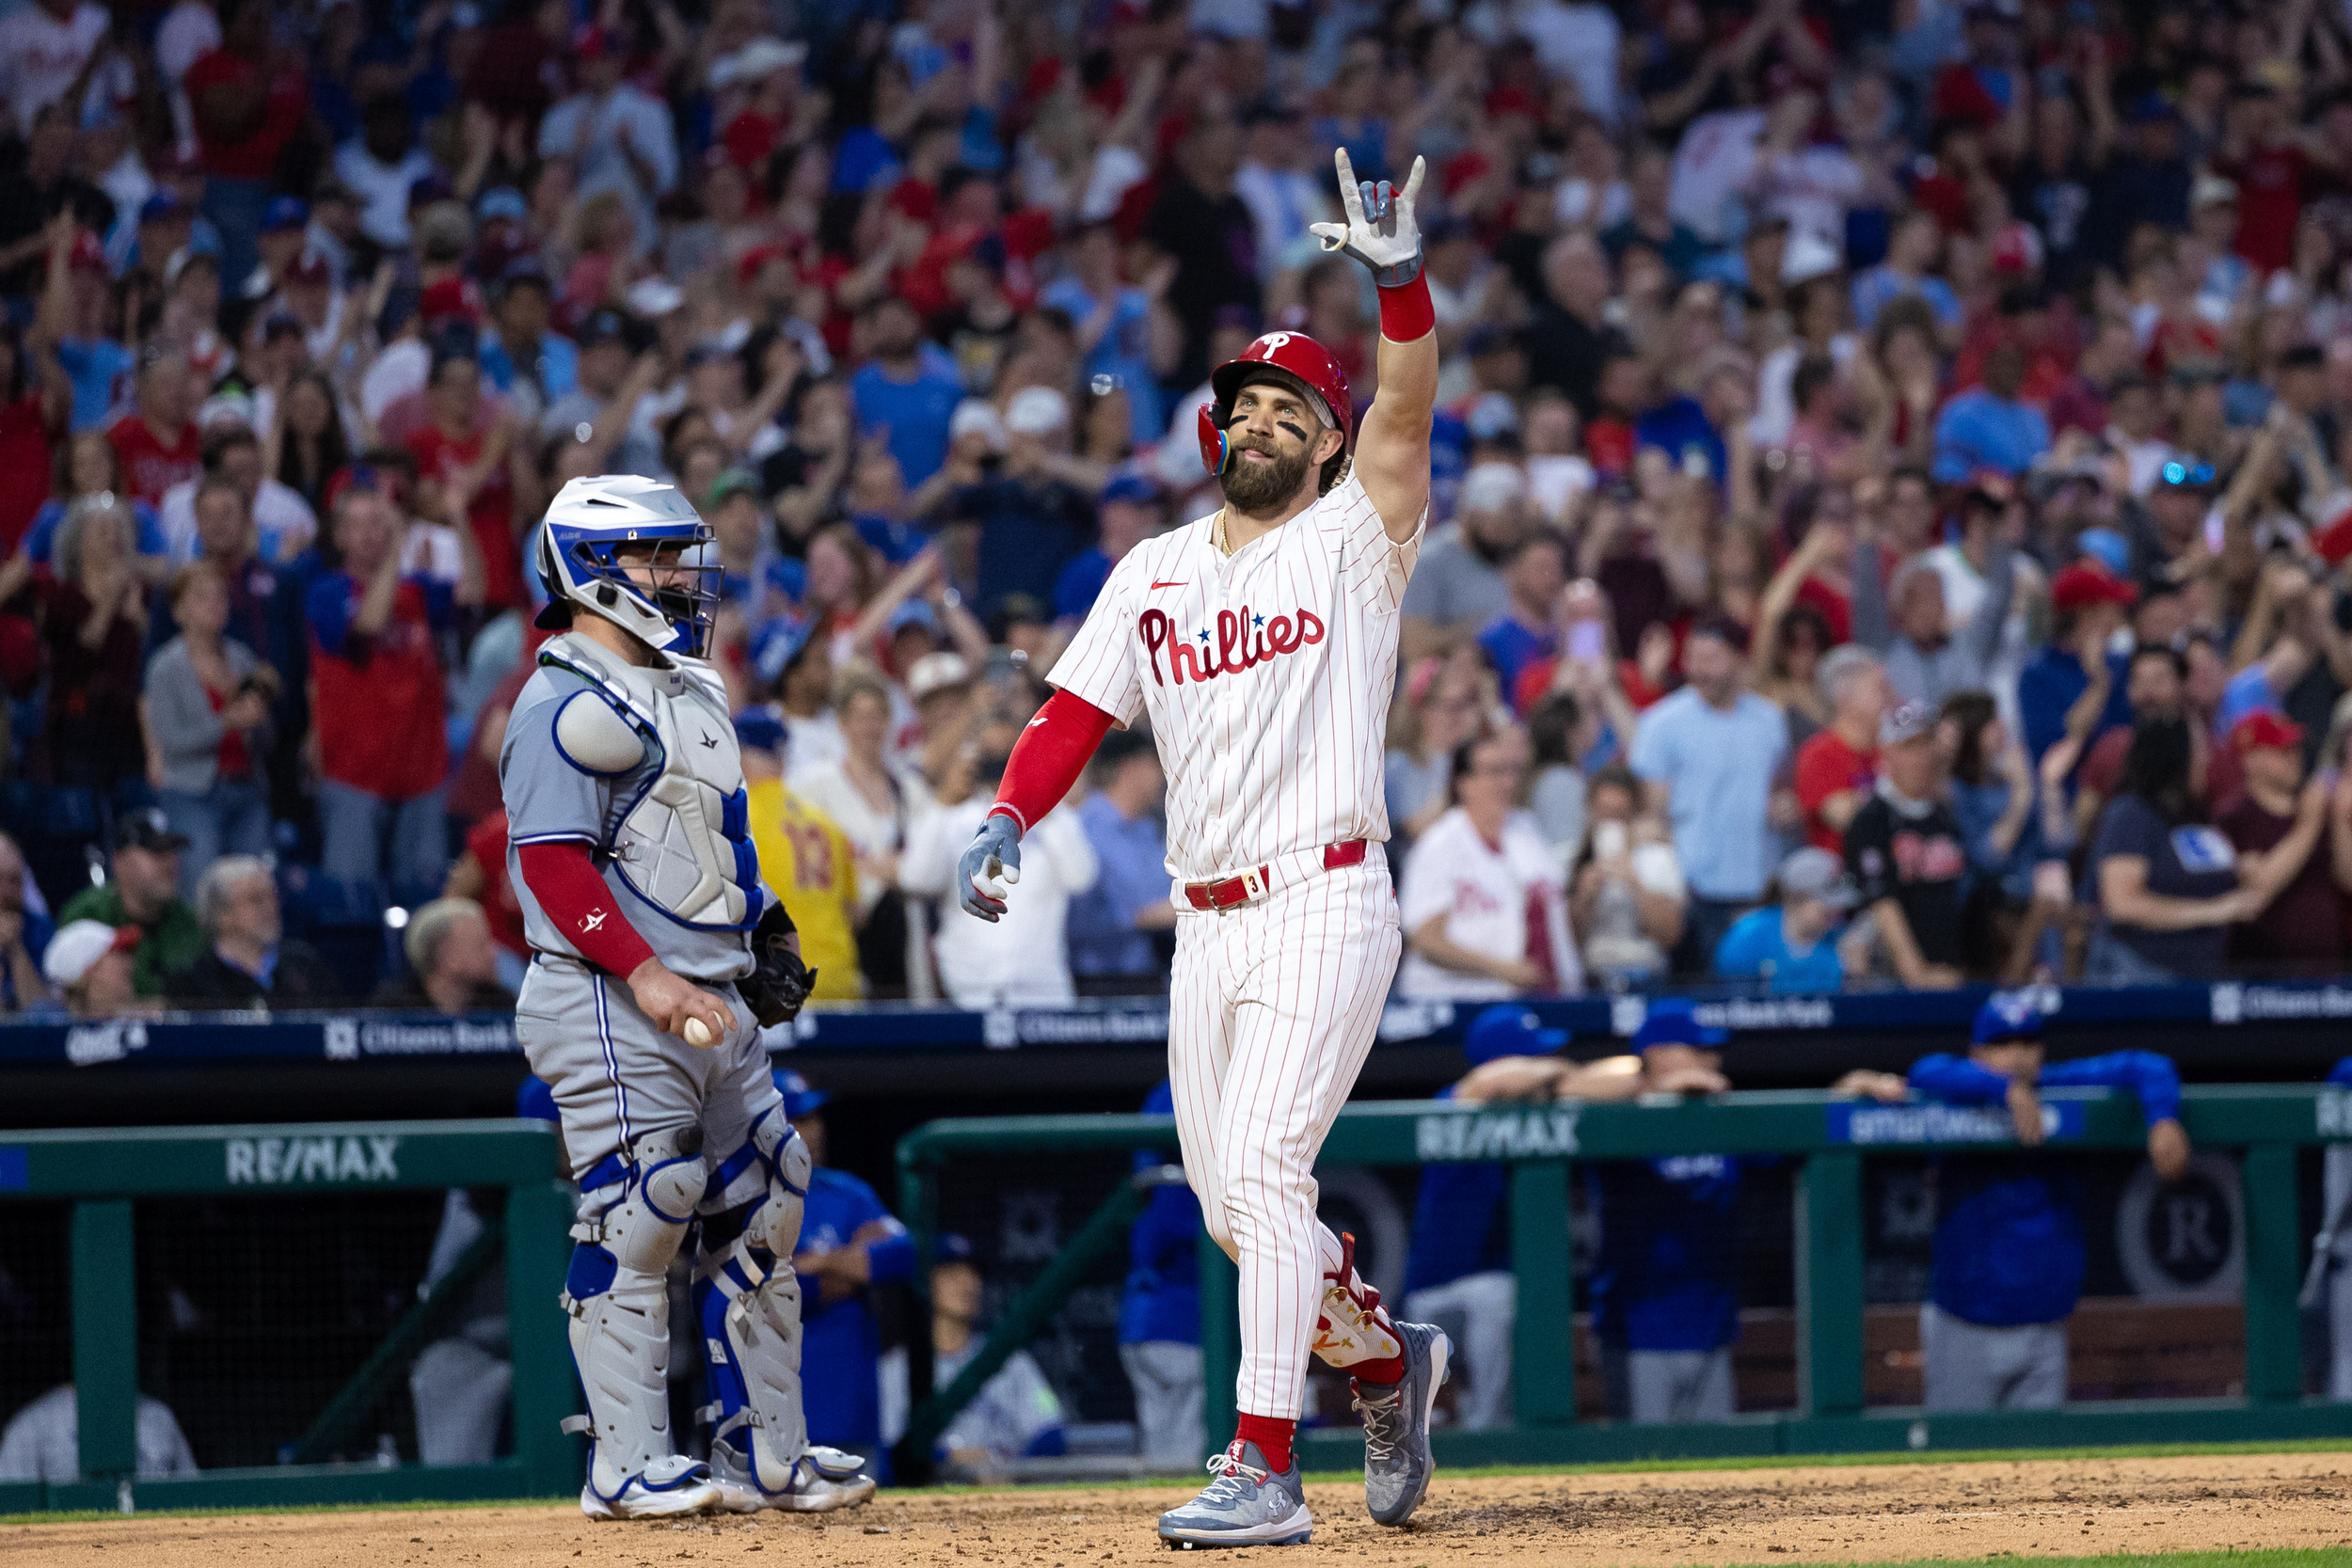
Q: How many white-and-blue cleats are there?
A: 2